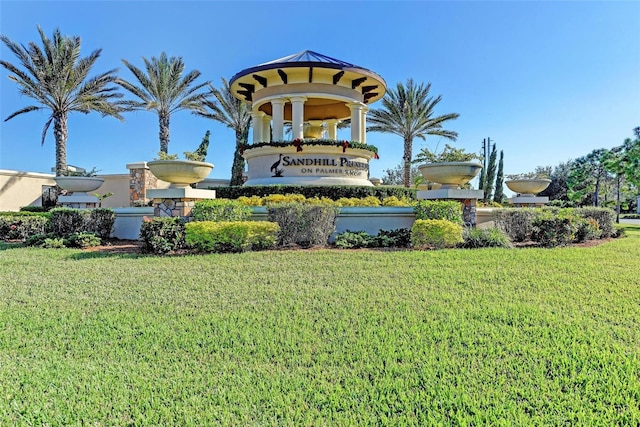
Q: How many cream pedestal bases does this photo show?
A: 4